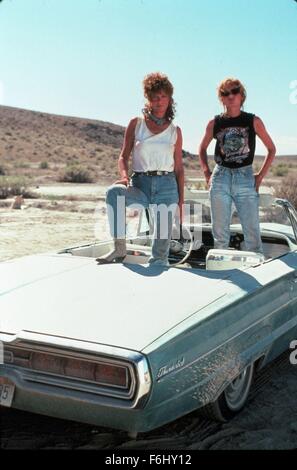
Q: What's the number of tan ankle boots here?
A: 1